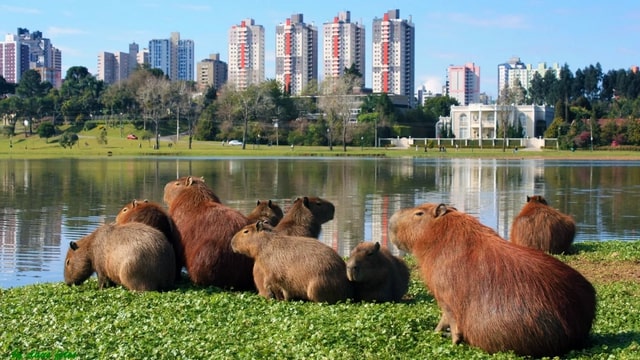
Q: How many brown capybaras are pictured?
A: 9